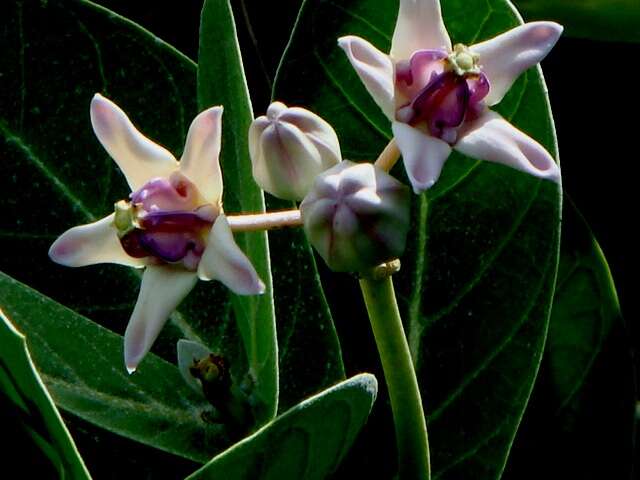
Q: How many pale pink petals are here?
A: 10